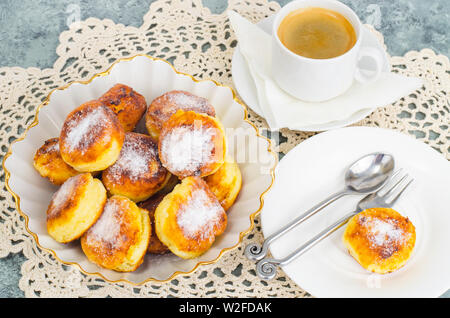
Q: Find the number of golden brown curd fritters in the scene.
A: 12